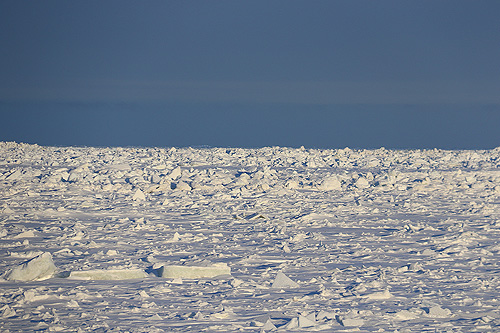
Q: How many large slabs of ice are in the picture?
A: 3